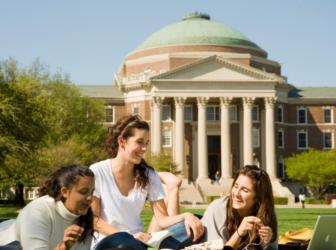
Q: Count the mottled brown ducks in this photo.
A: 0